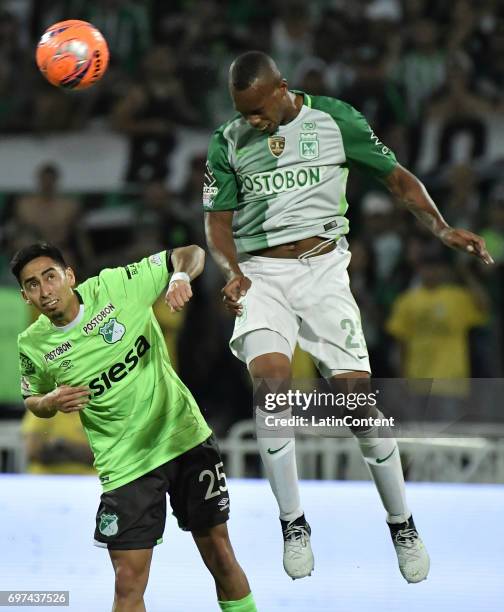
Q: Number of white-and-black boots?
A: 2